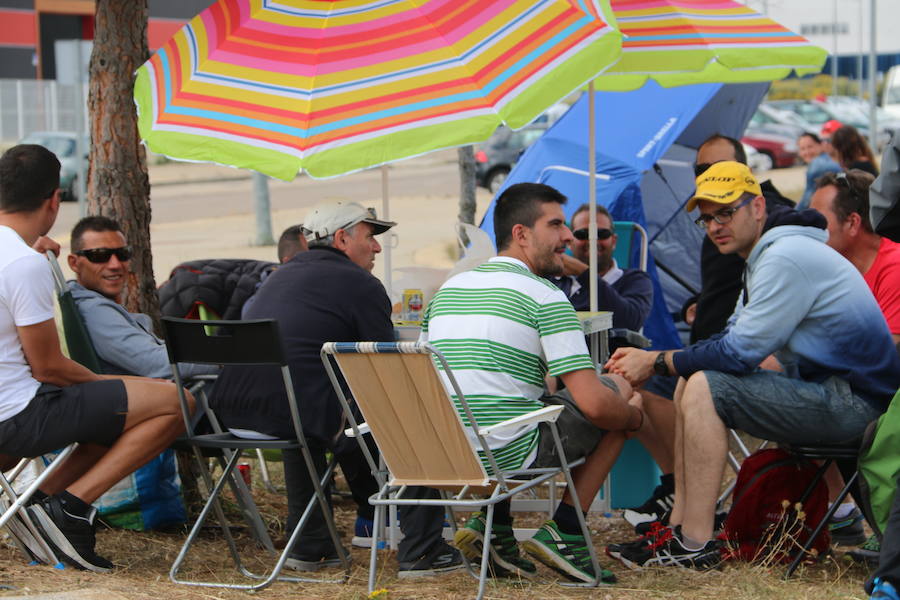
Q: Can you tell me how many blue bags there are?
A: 1